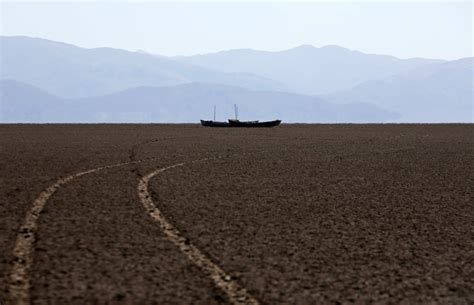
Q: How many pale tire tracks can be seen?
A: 2